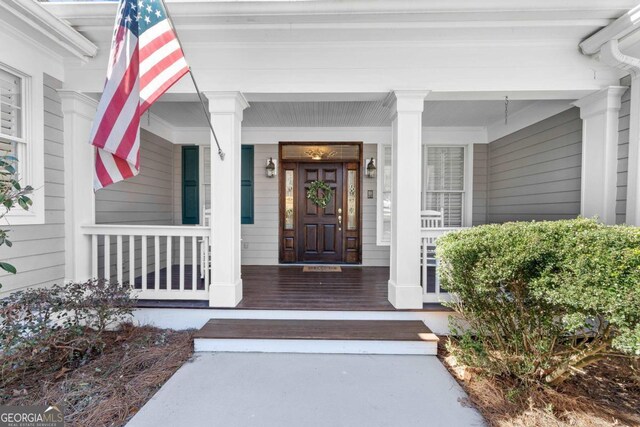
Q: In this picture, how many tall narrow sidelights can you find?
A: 2